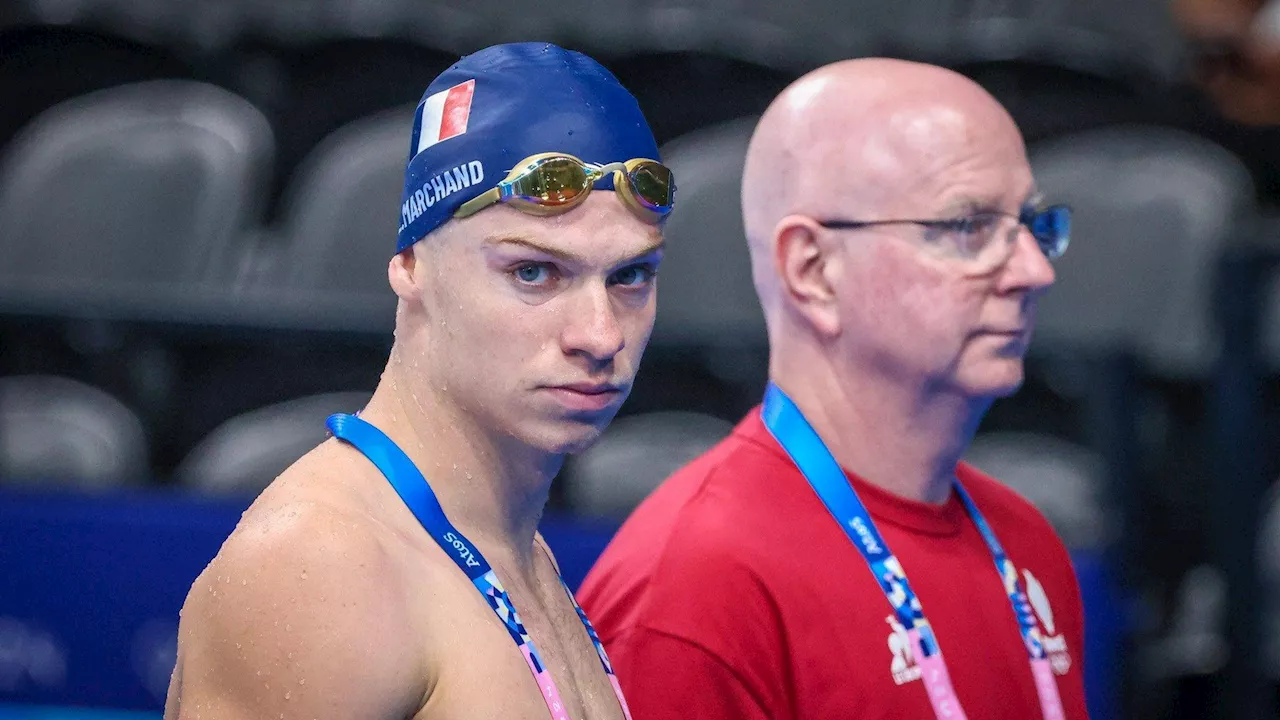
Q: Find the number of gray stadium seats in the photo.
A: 8